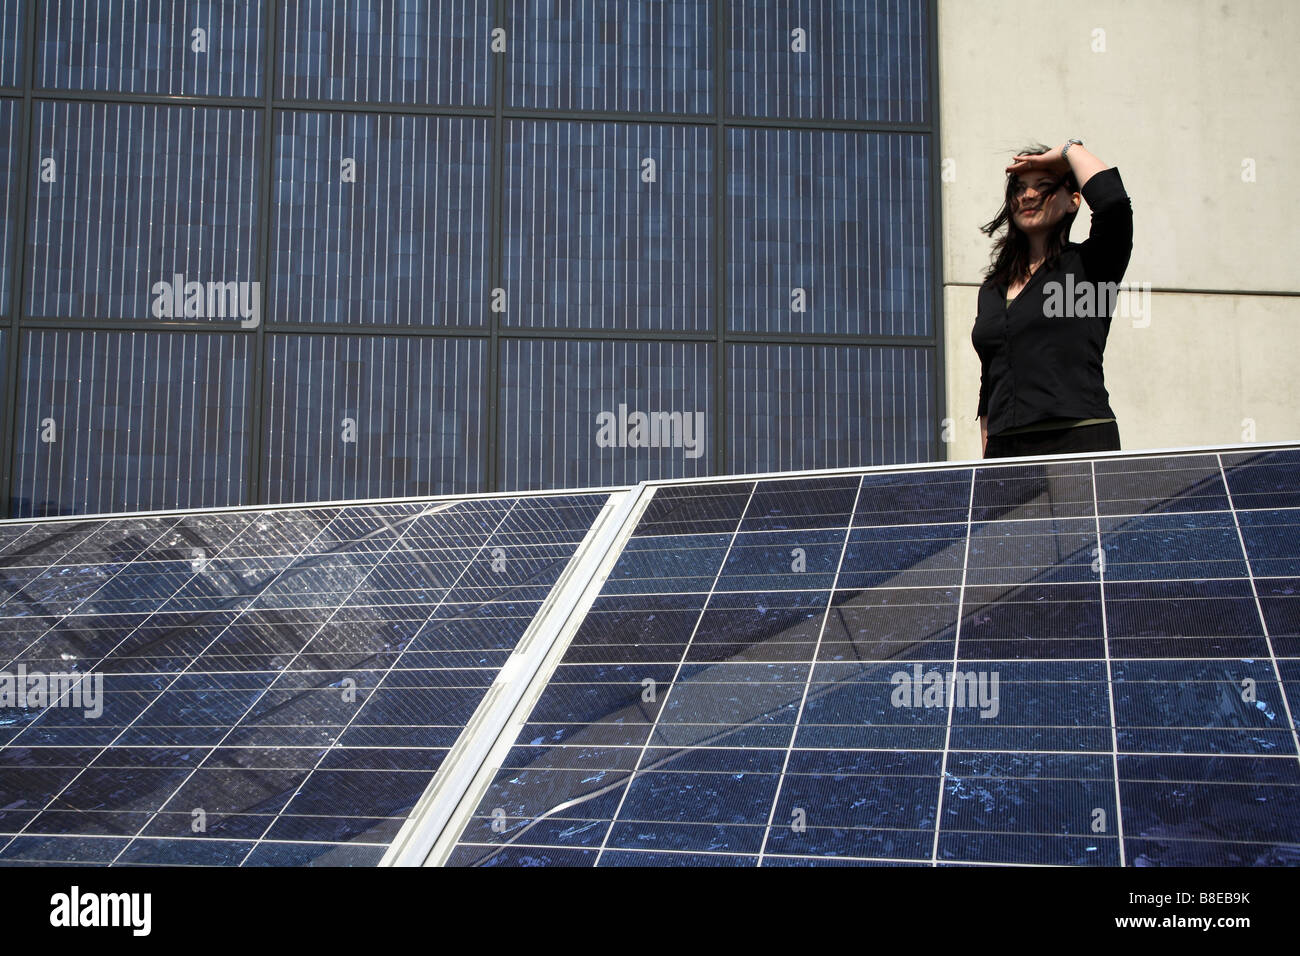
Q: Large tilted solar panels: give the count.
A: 2